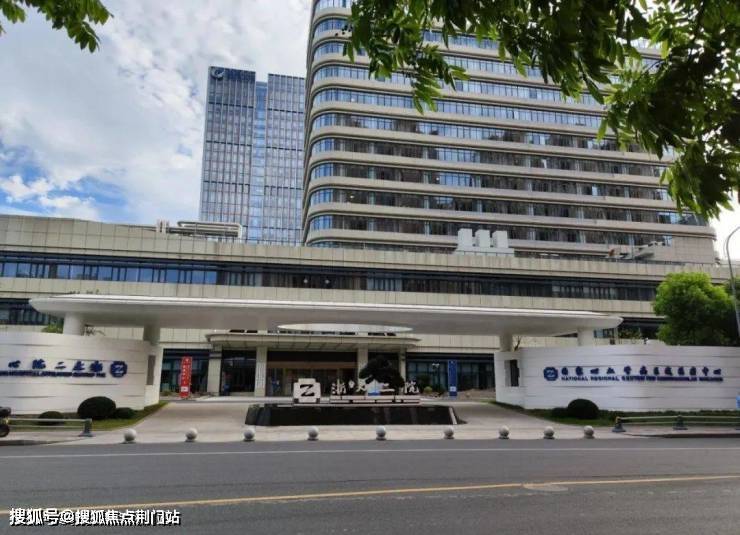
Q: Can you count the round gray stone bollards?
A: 9